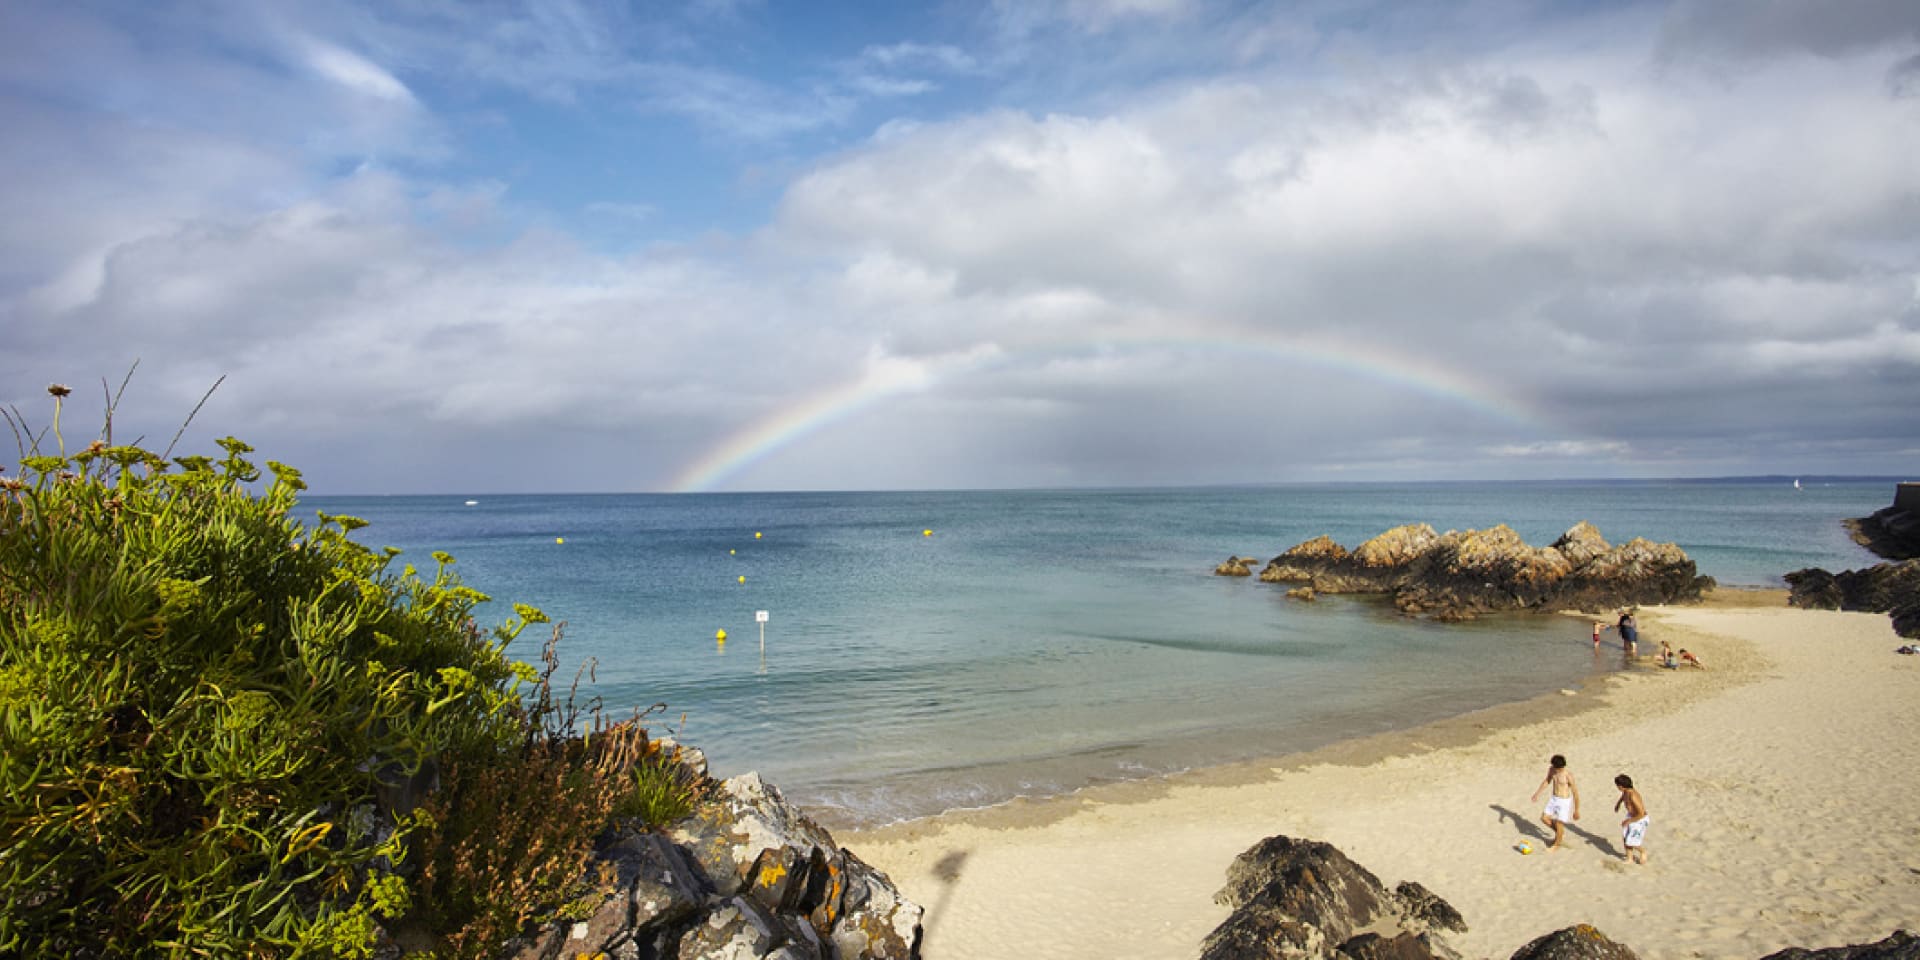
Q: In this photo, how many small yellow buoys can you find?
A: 6